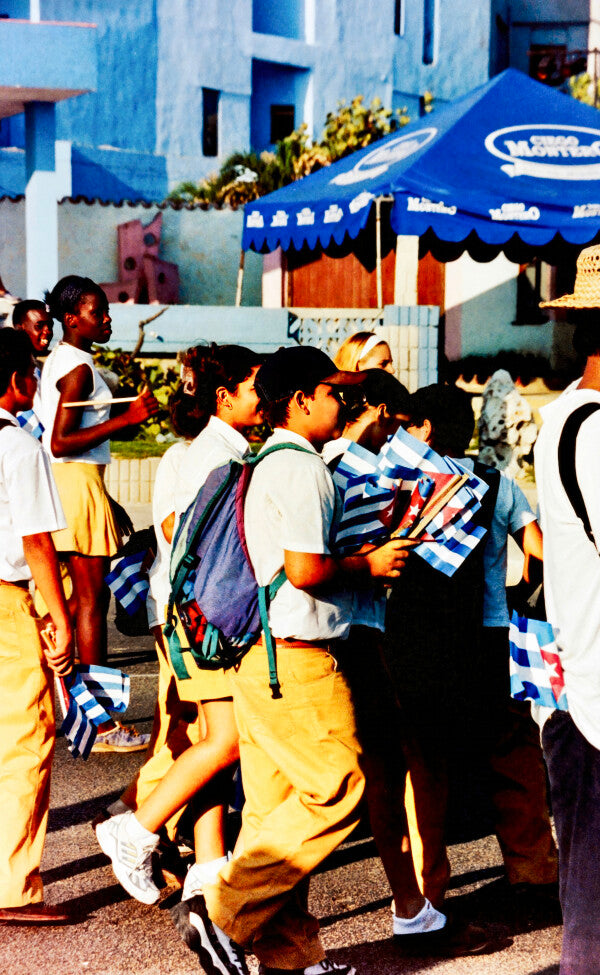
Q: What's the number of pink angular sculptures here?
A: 1